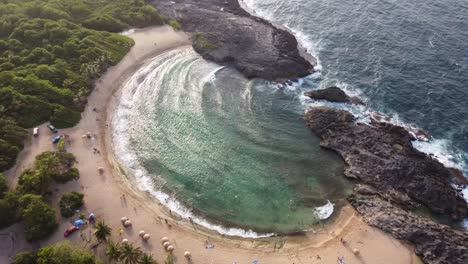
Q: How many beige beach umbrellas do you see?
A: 13